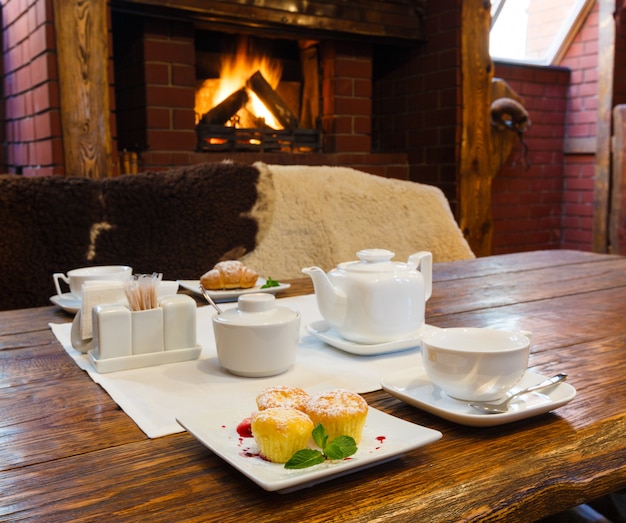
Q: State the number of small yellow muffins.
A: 3